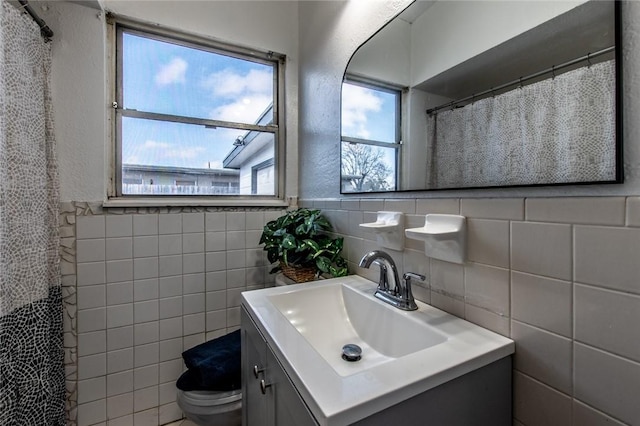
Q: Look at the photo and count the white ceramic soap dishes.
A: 2